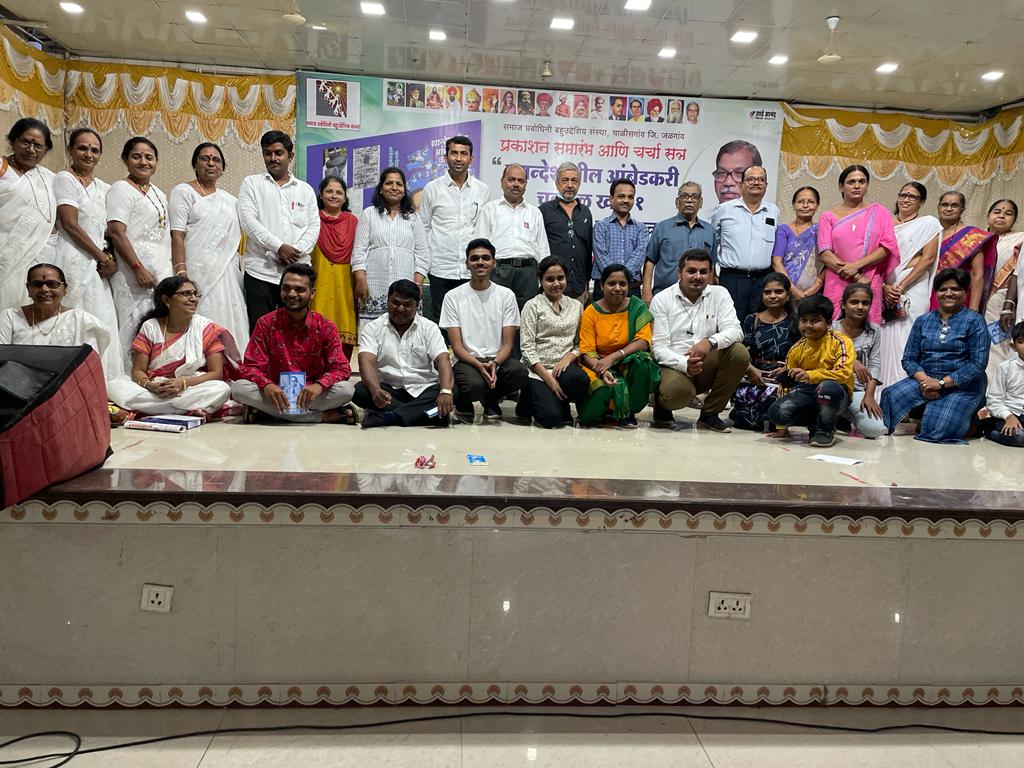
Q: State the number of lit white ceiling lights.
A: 11